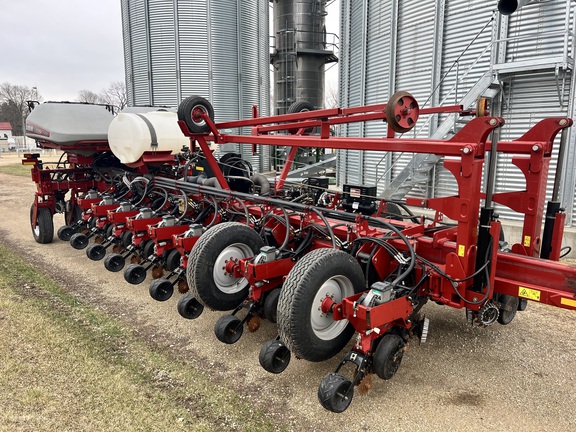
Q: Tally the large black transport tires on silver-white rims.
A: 2